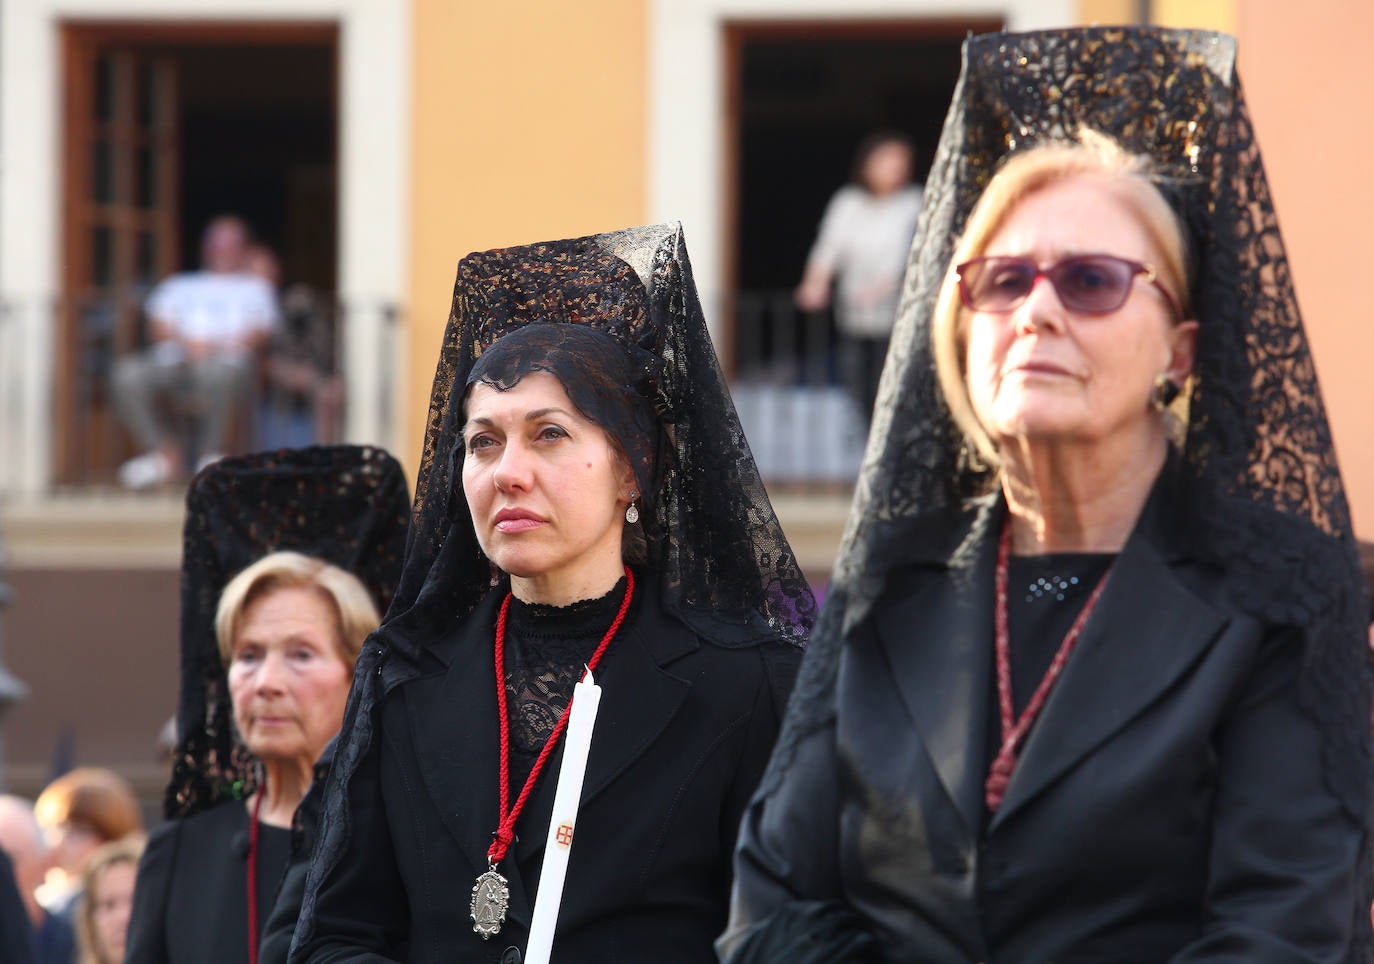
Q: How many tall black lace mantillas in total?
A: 3